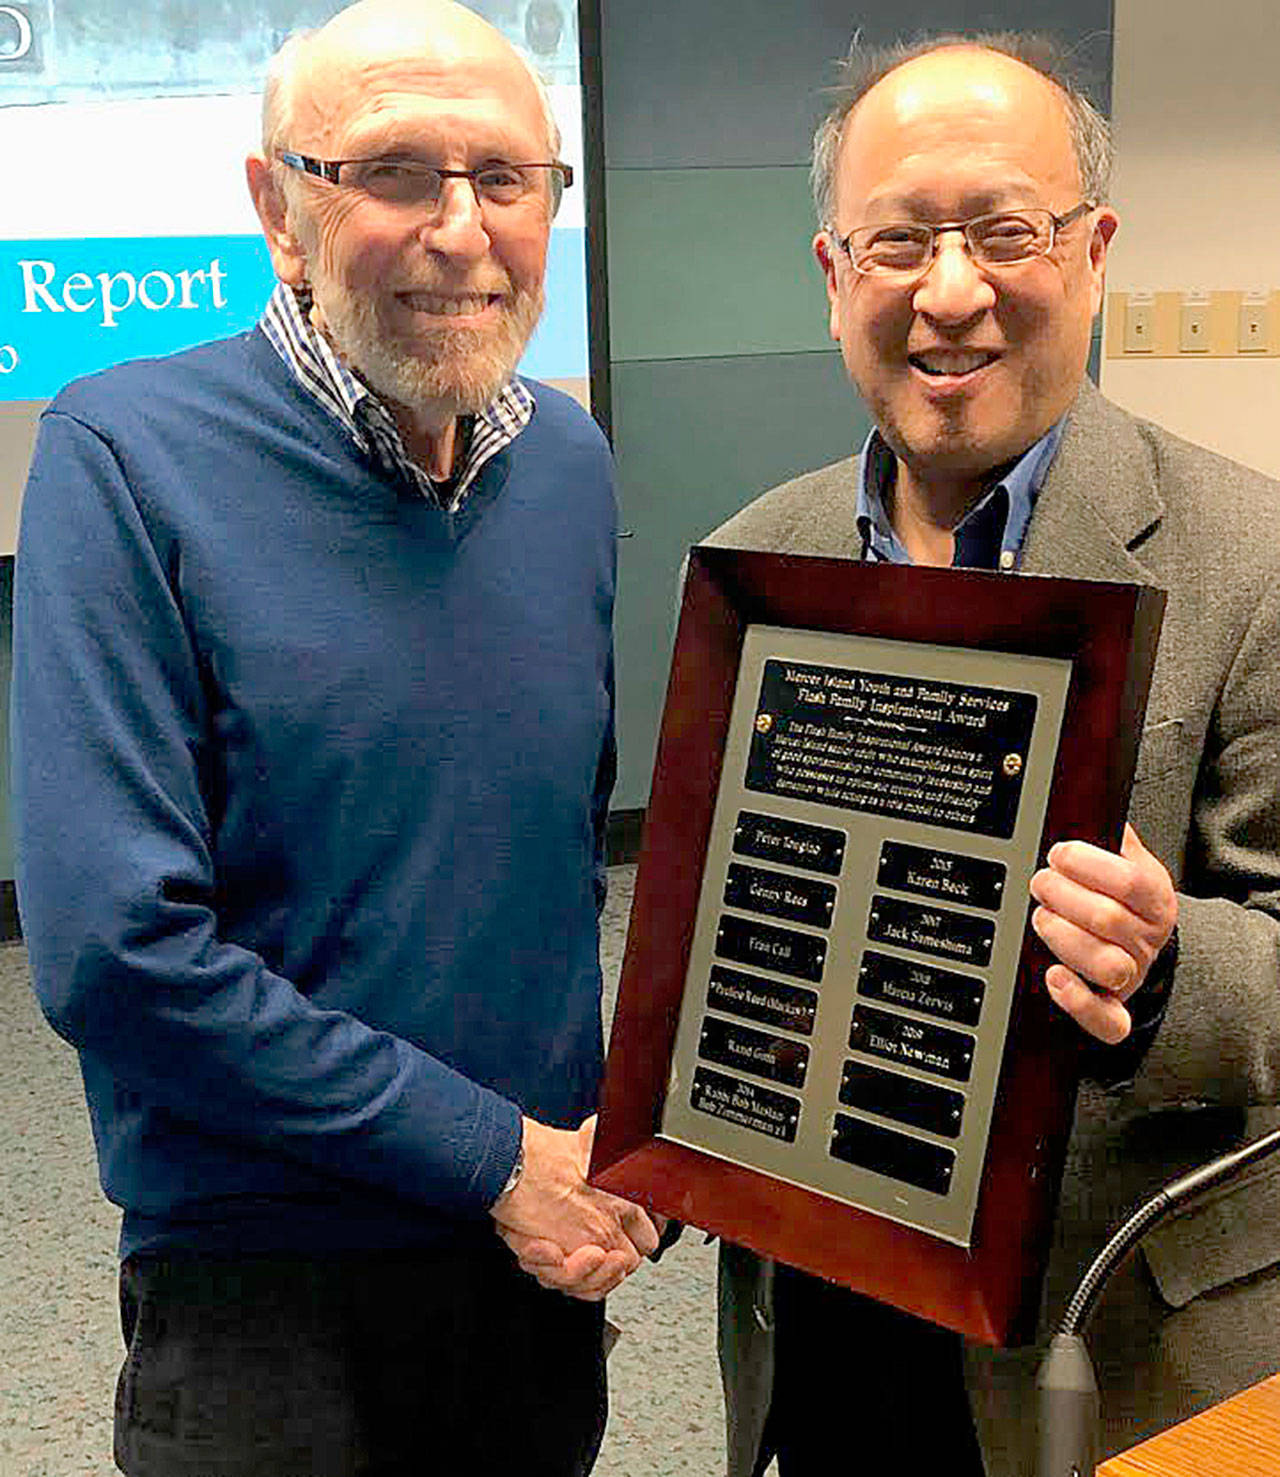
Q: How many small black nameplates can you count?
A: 12